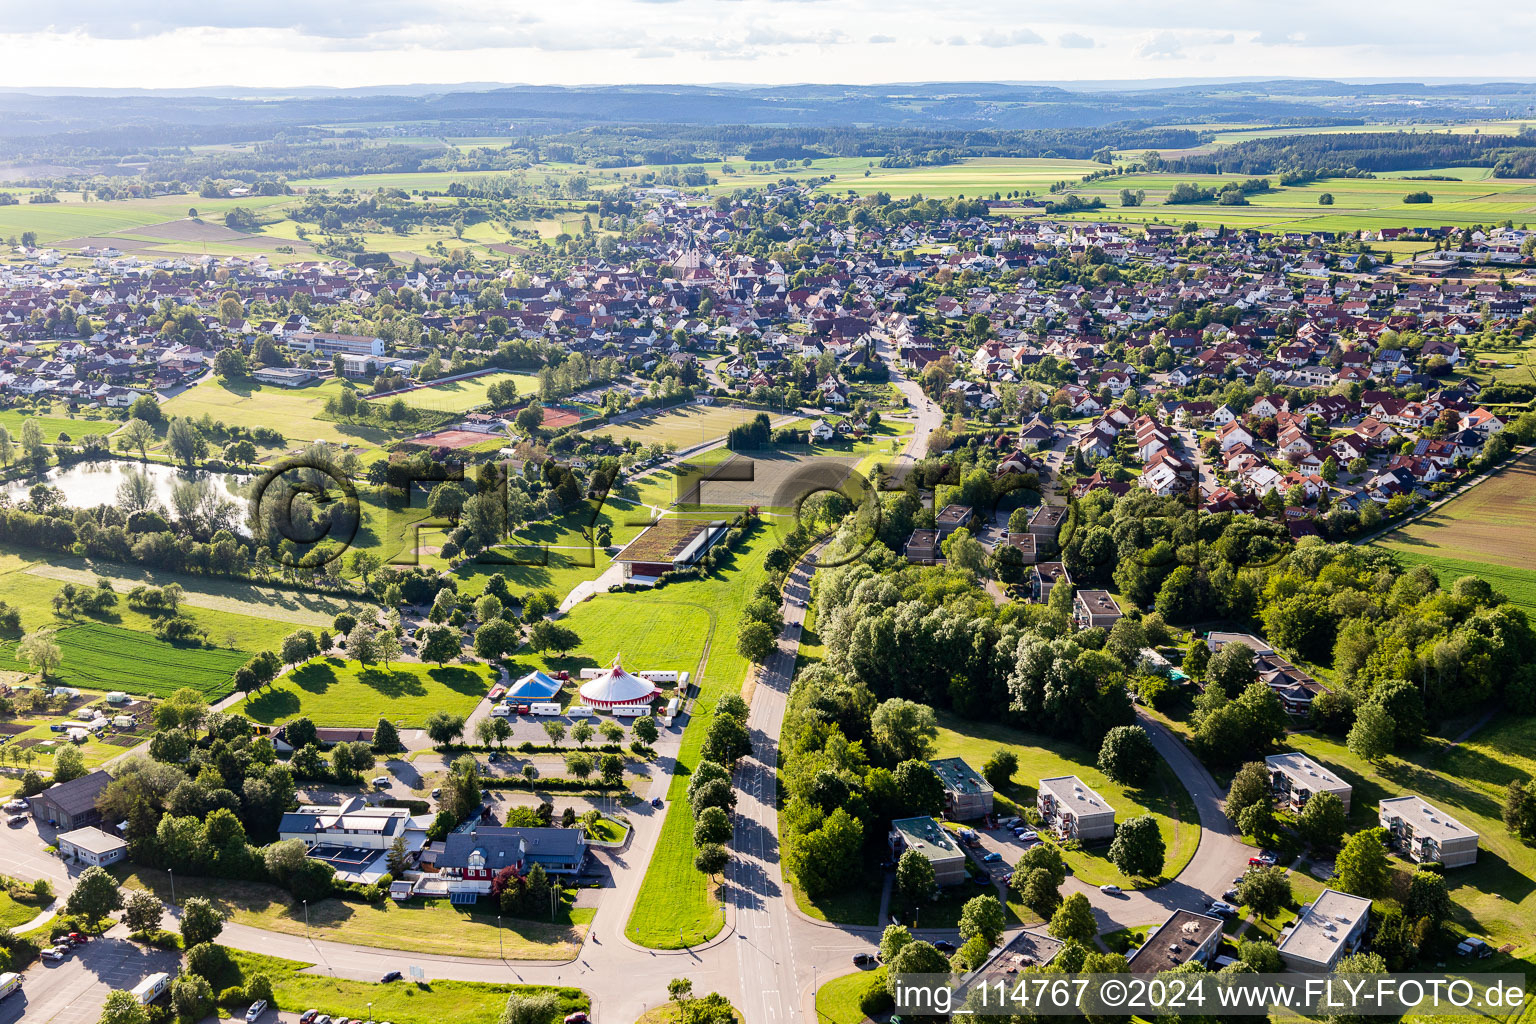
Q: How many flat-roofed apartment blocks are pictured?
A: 14